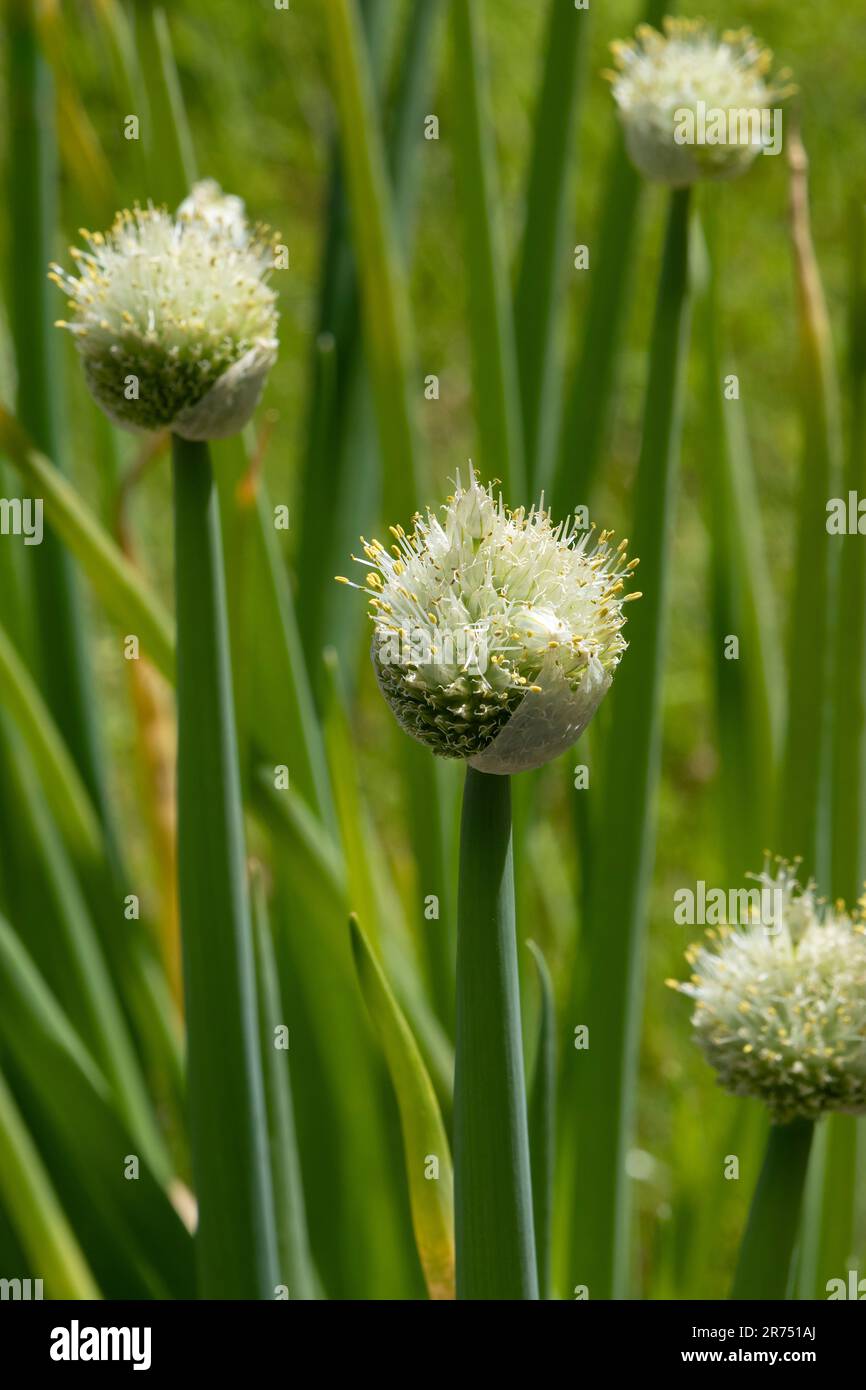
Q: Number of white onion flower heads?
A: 4